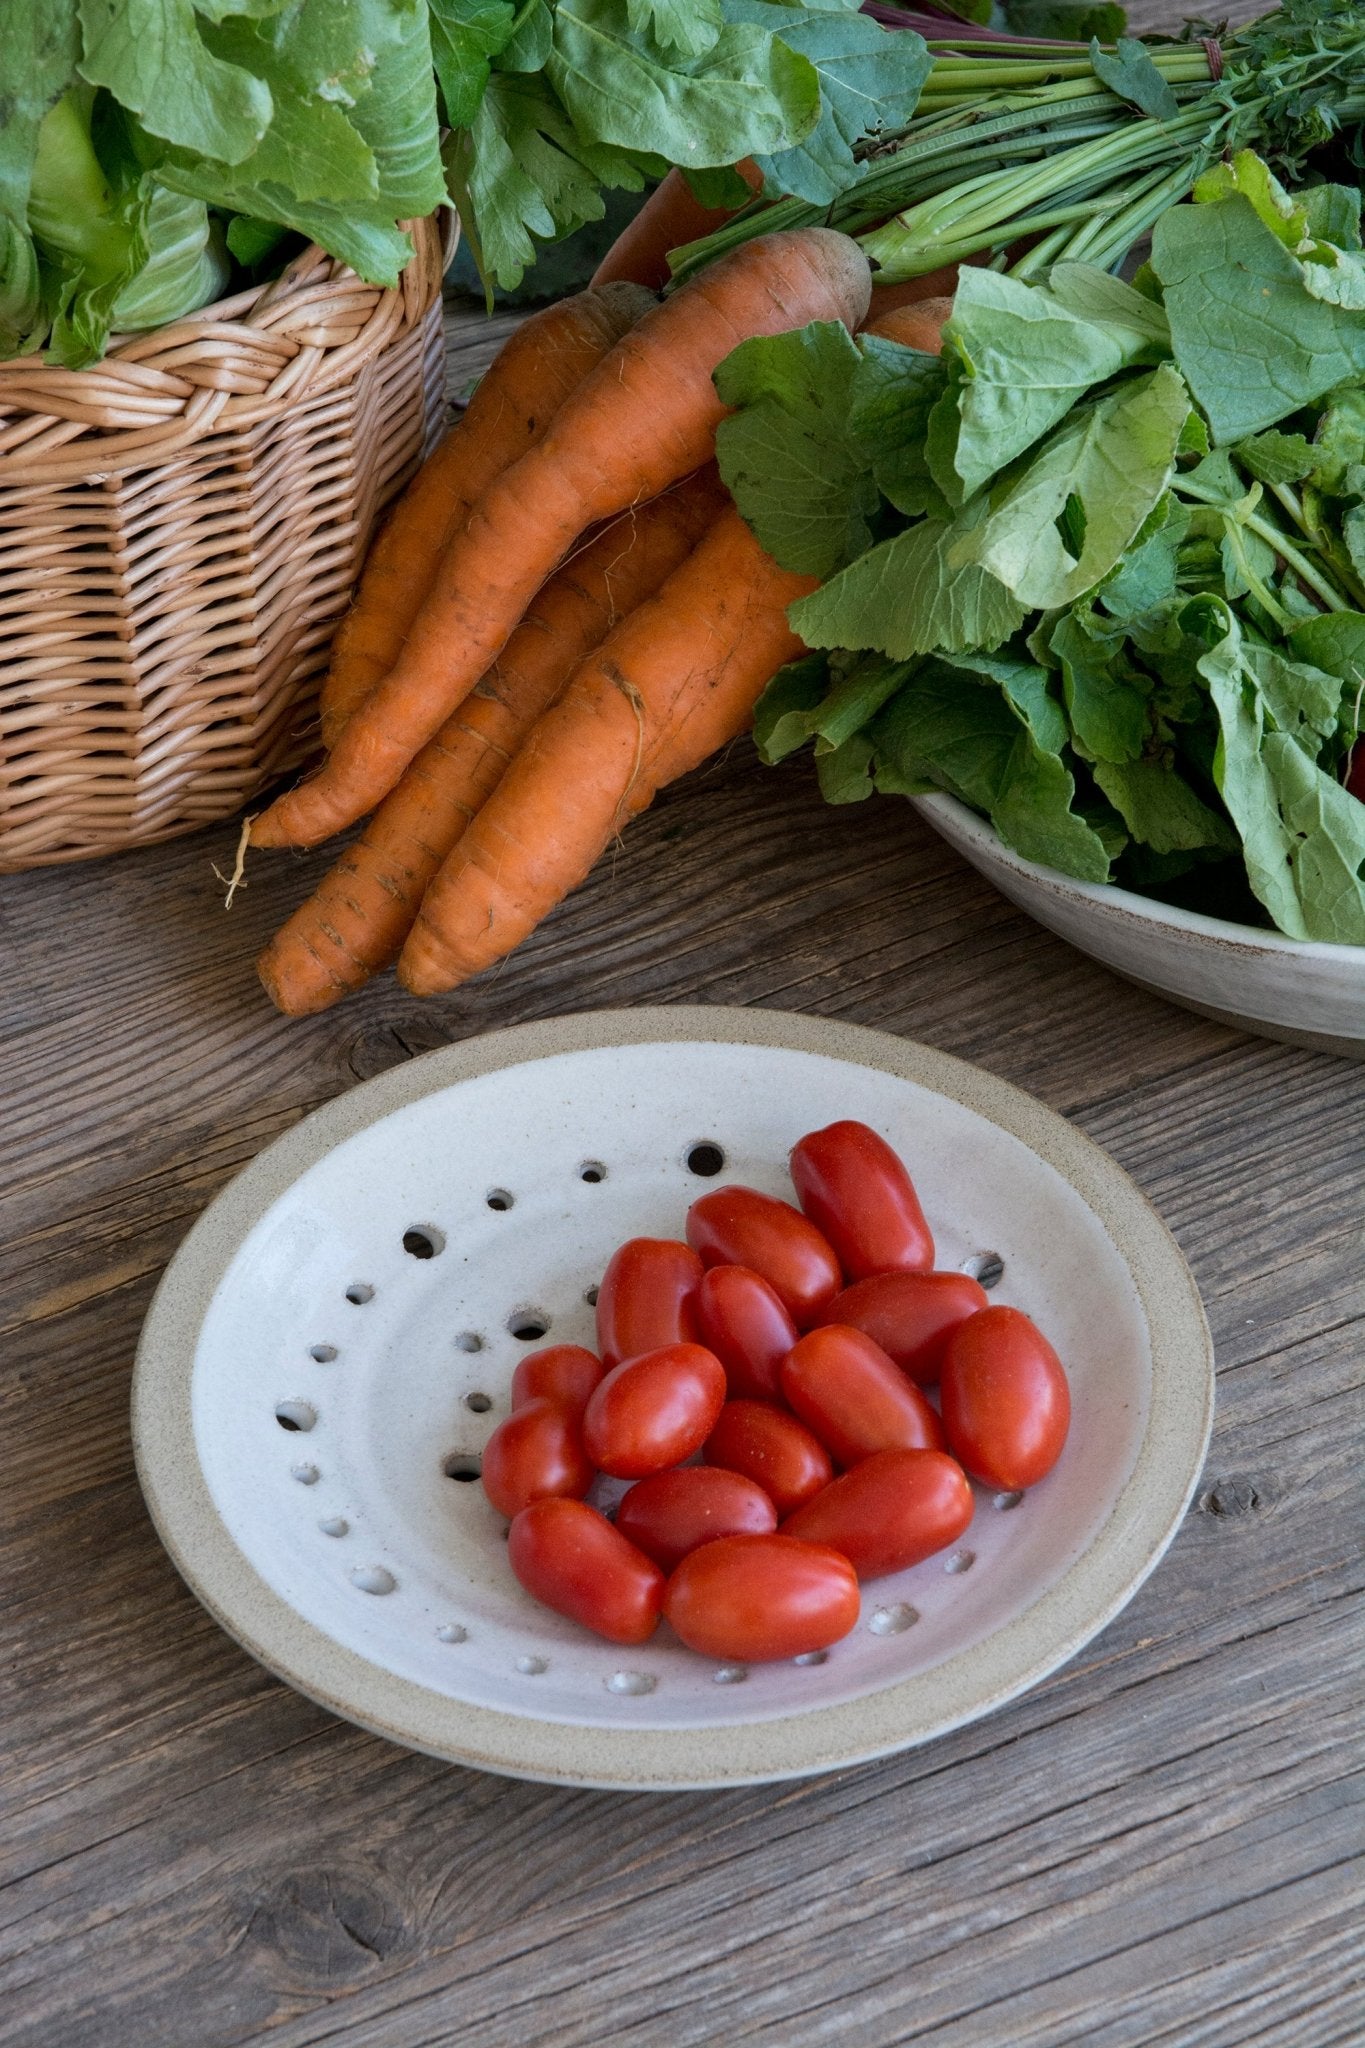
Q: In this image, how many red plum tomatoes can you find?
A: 15